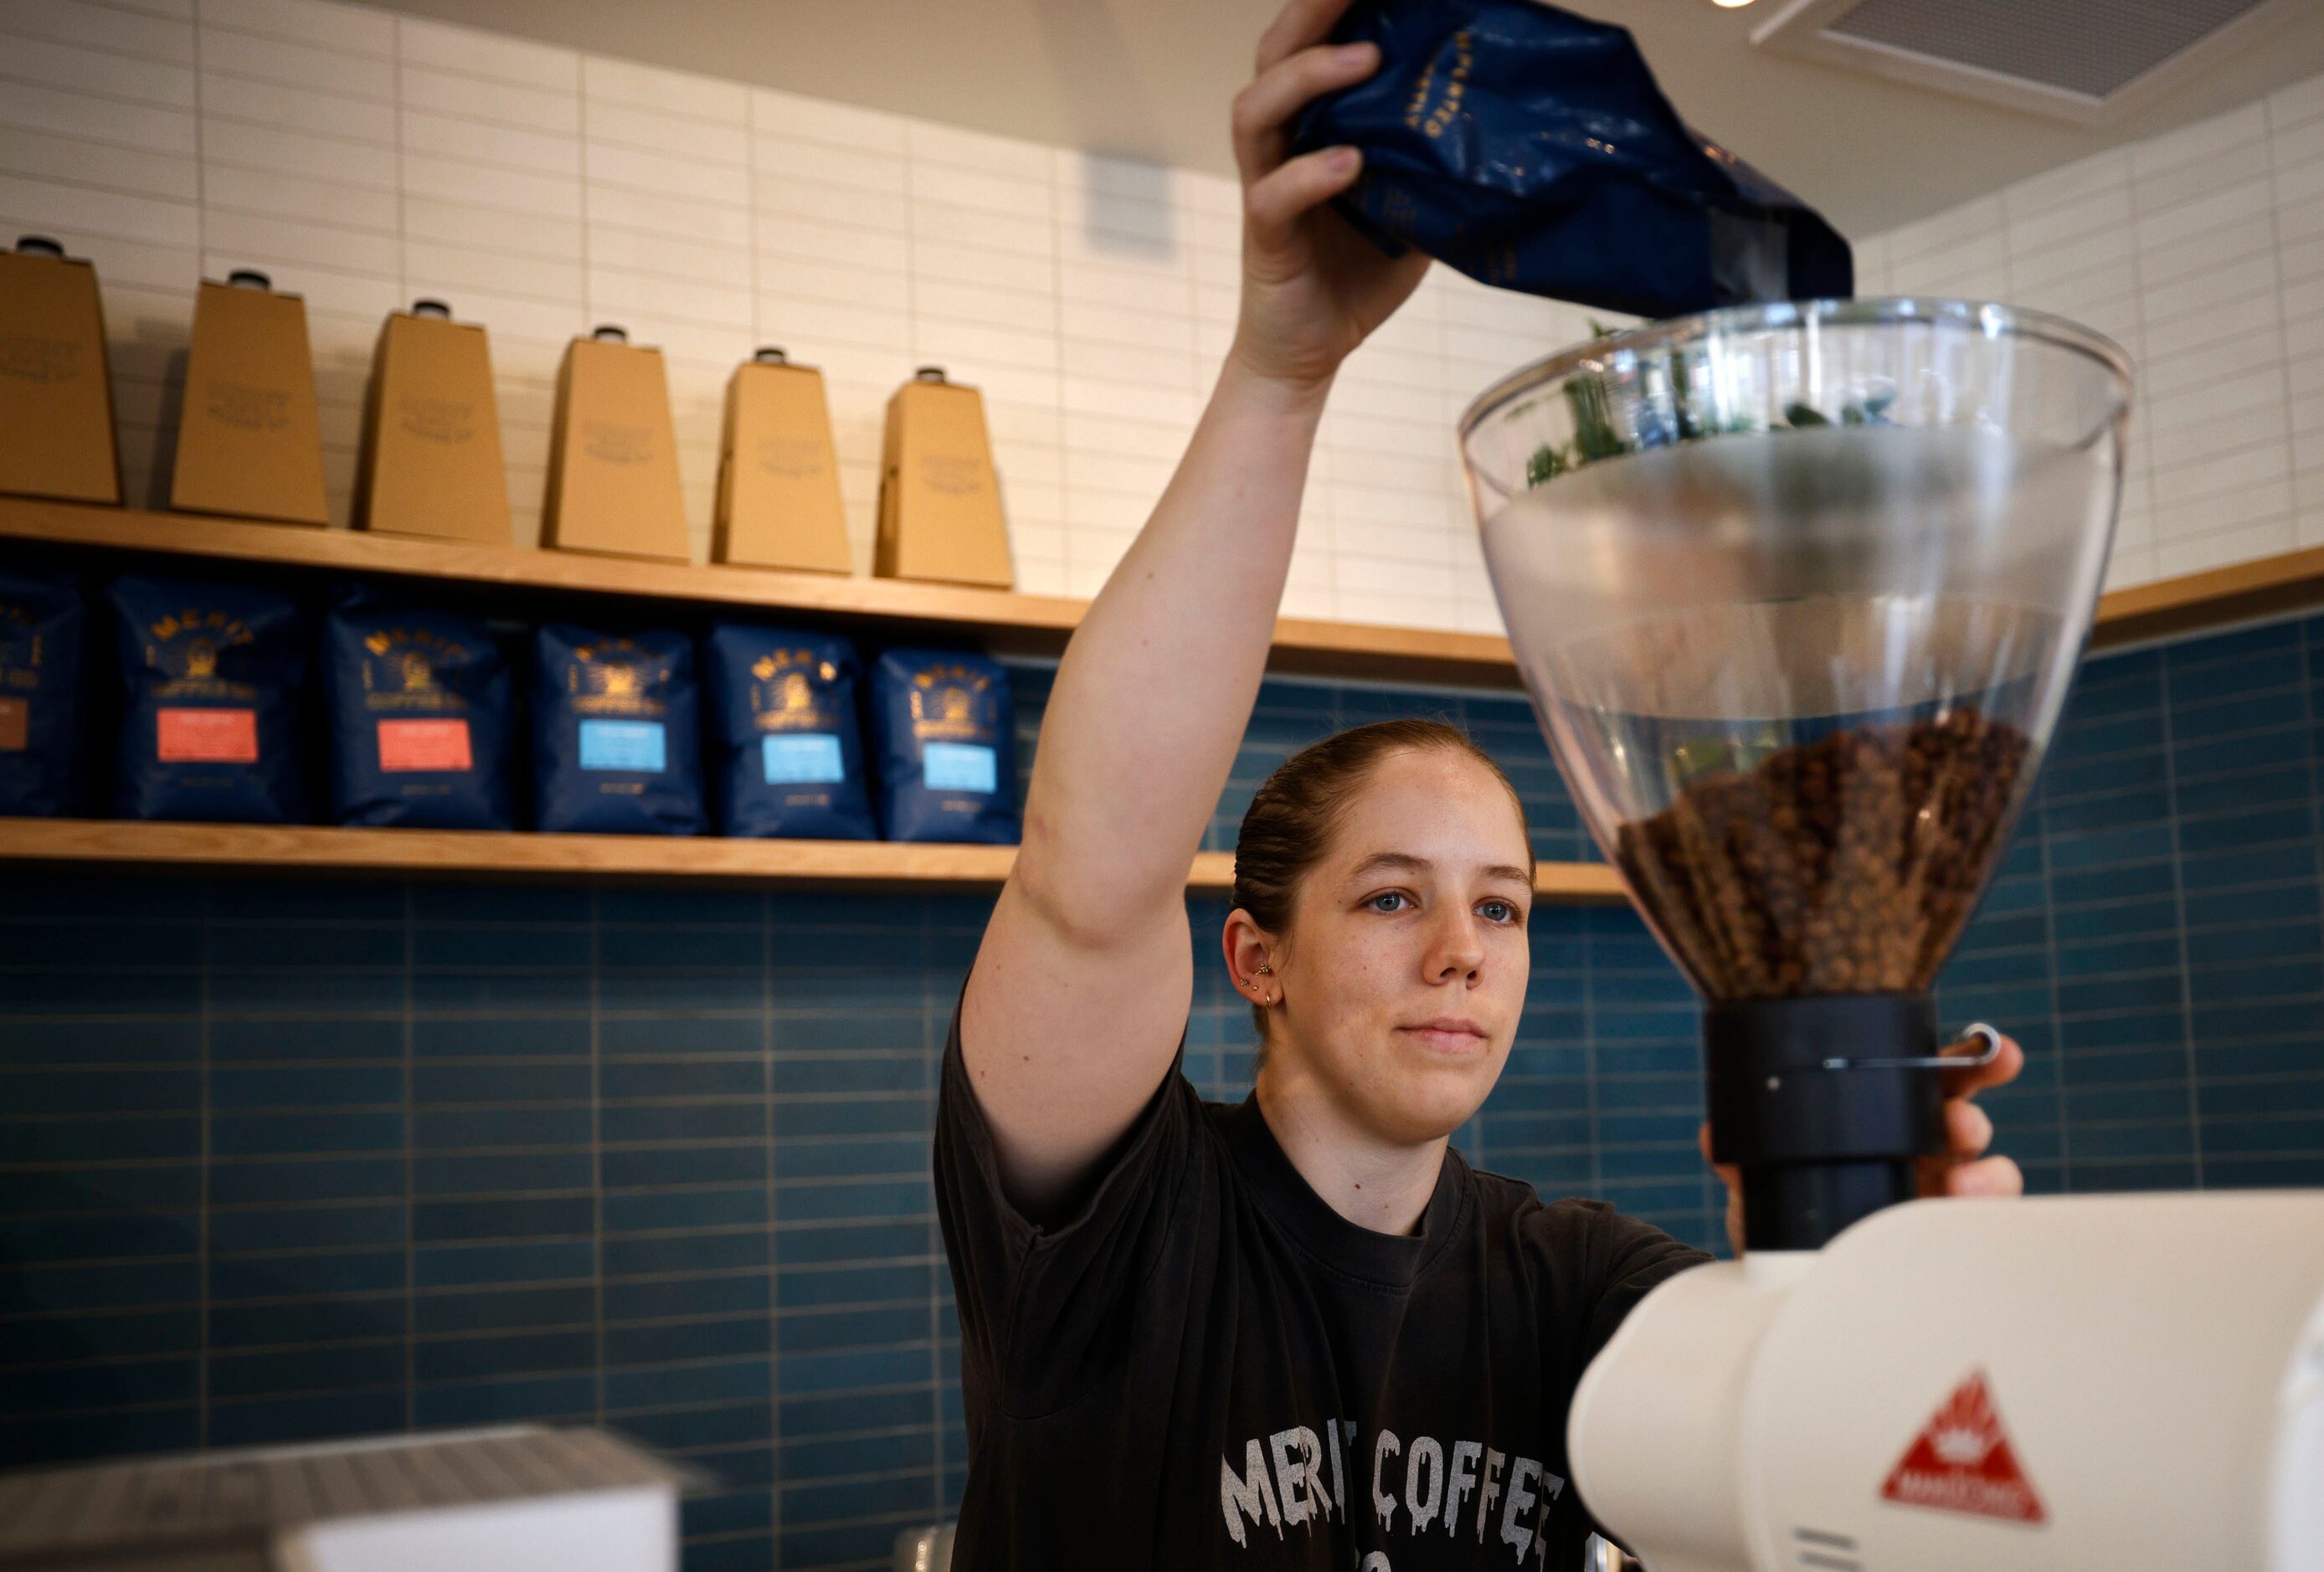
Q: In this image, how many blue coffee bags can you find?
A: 7